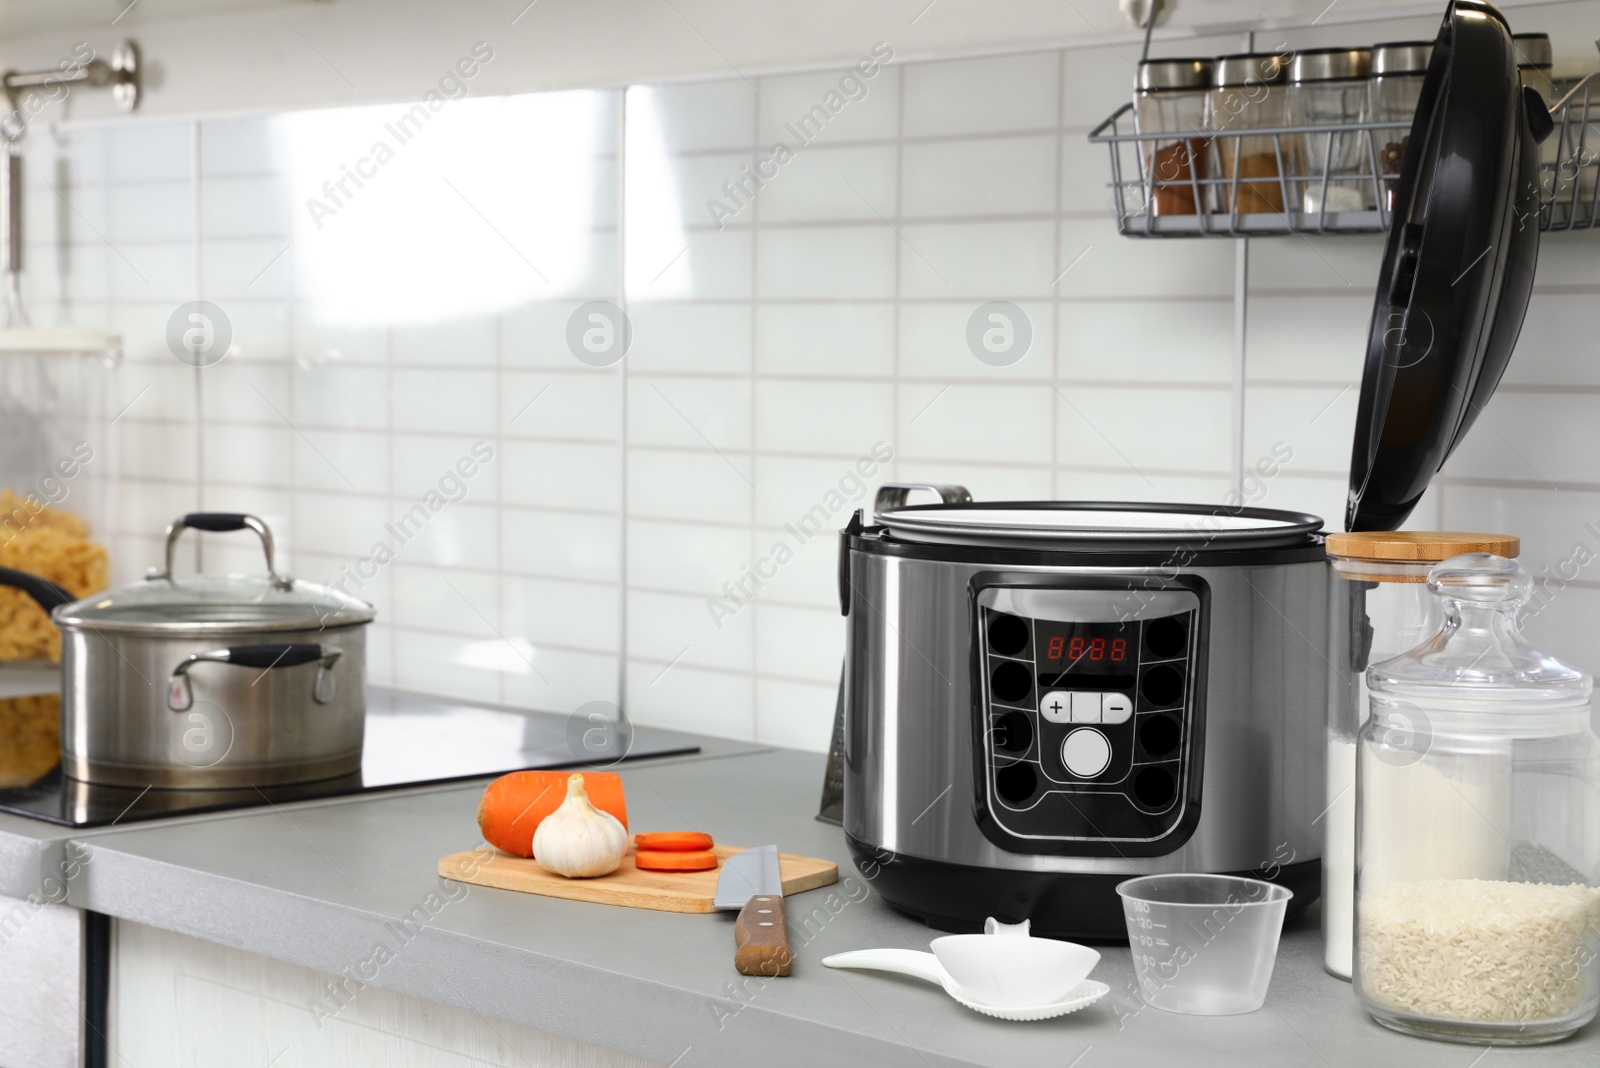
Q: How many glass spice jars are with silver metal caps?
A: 5